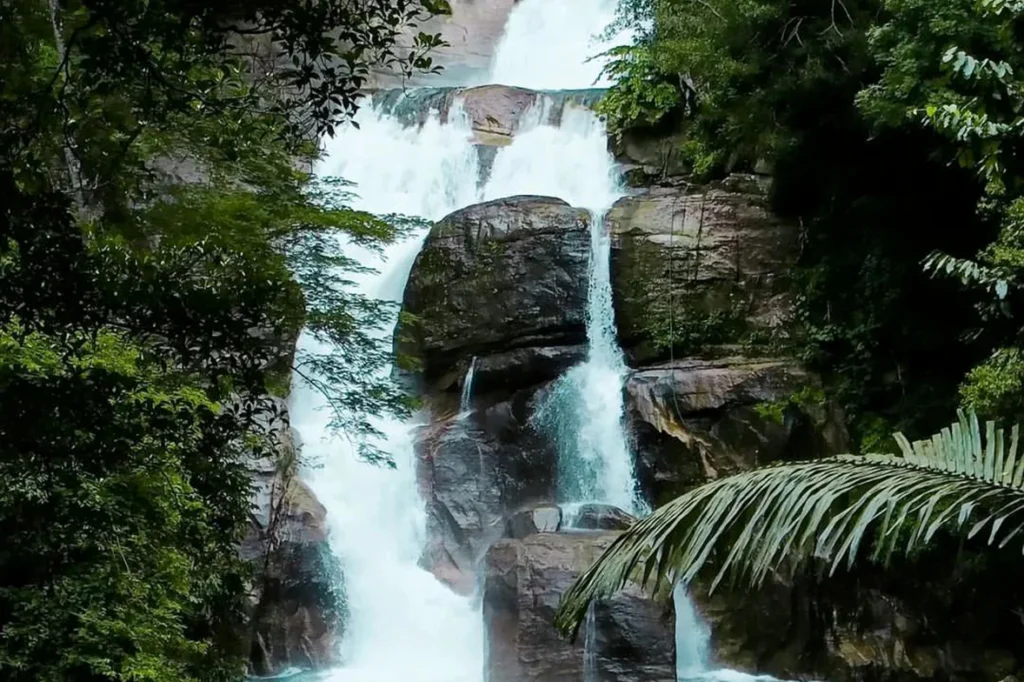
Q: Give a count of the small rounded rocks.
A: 2